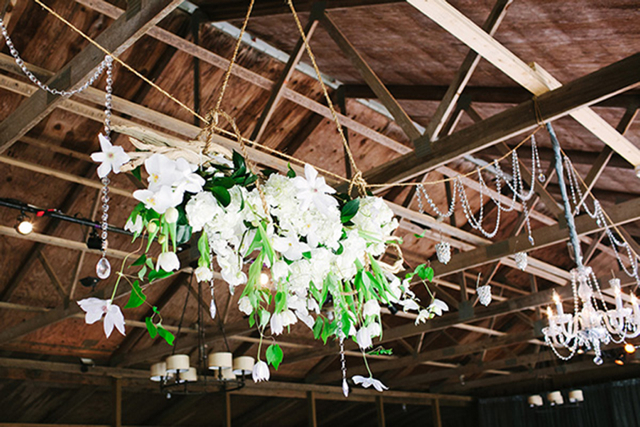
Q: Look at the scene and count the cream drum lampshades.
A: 9